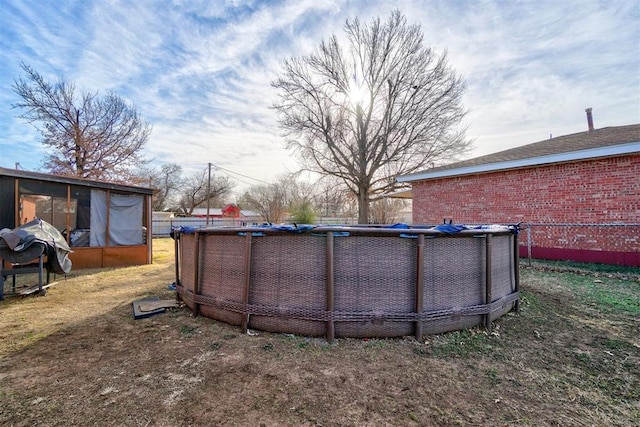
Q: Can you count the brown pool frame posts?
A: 7